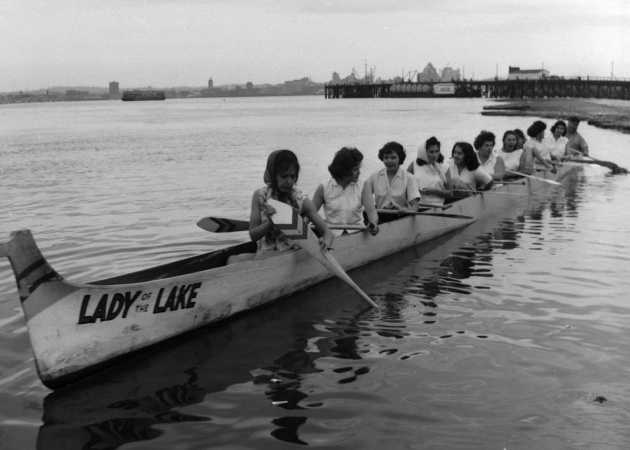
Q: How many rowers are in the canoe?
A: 11